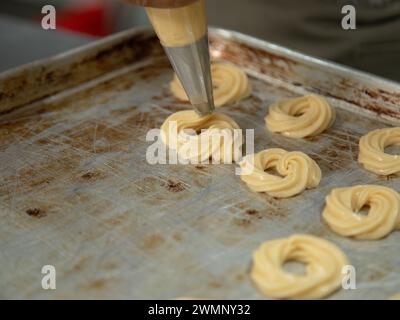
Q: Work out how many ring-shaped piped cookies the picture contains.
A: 7